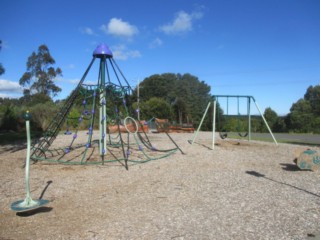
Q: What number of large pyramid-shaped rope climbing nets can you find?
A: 1